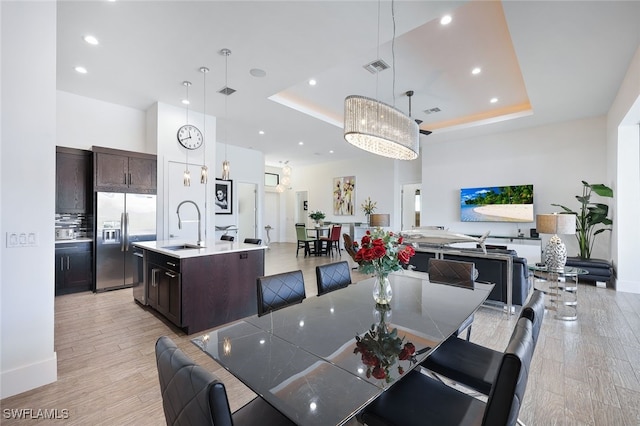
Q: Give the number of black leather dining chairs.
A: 6